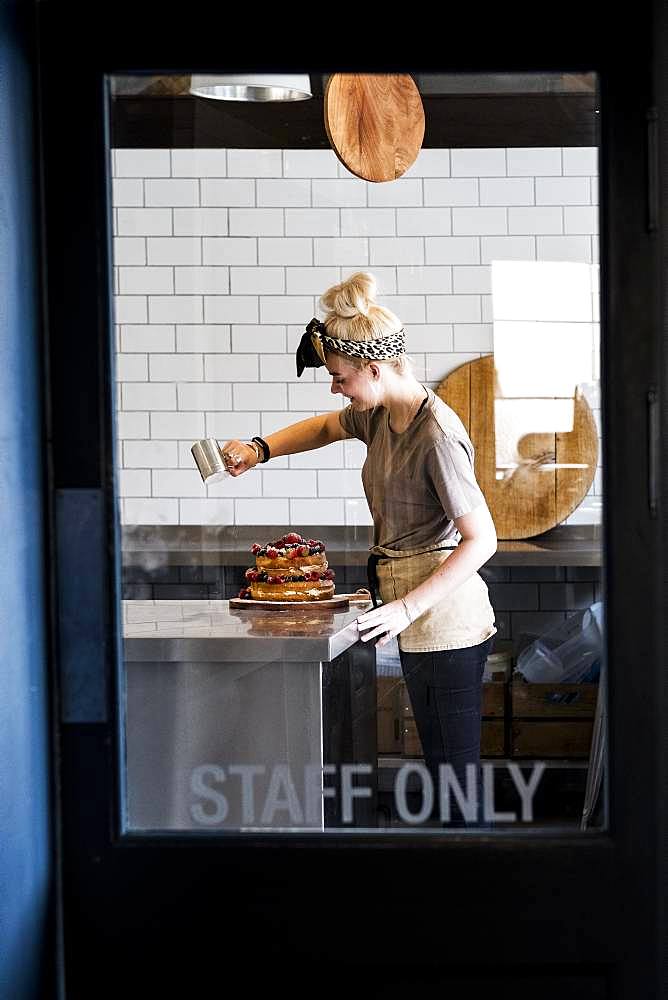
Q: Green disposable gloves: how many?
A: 0